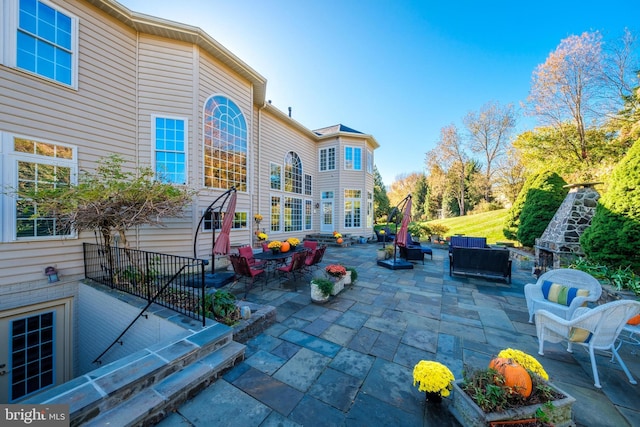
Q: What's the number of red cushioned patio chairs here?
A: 6